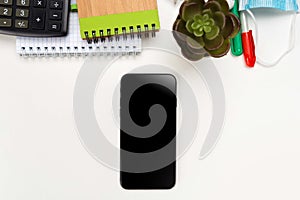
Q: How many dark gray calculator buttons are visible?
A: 6